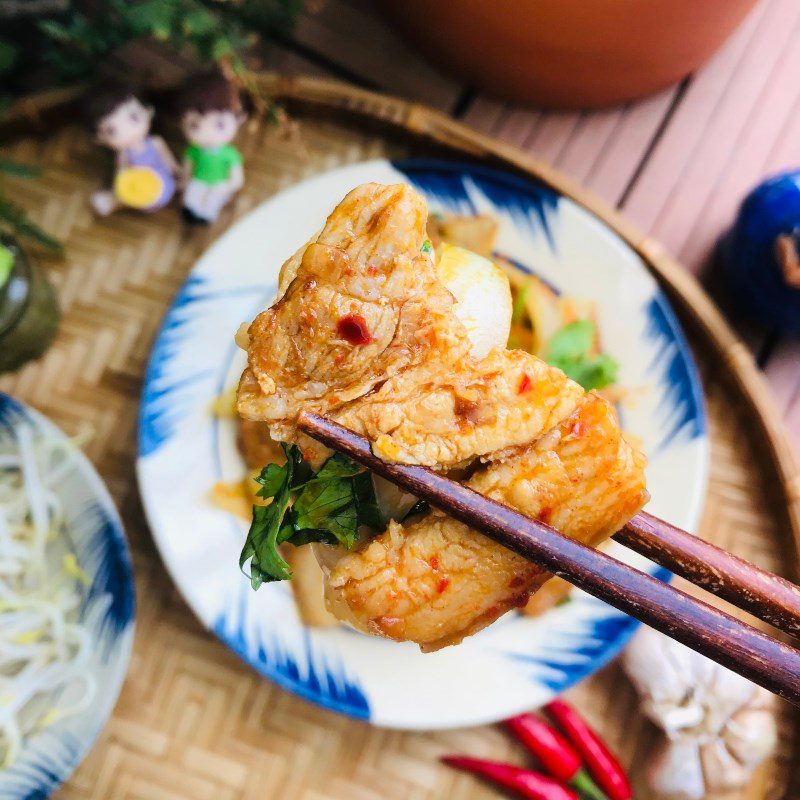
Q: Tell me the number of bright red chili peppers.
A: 3